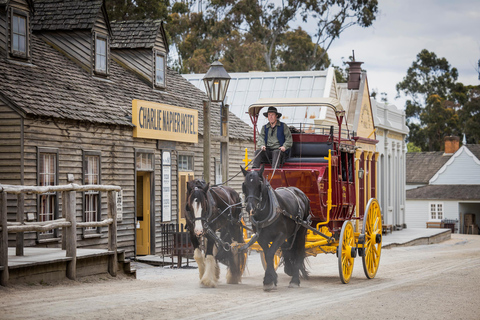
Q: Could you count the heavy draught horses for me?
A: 2